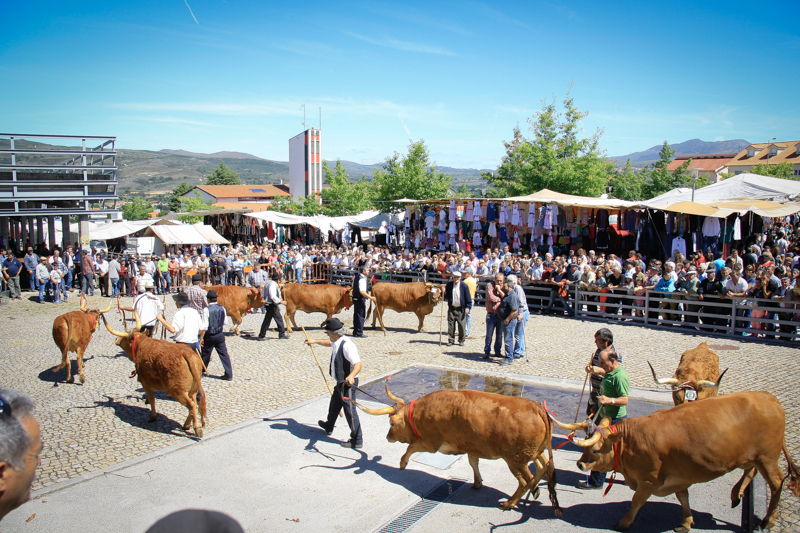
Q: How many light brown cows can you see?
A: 8